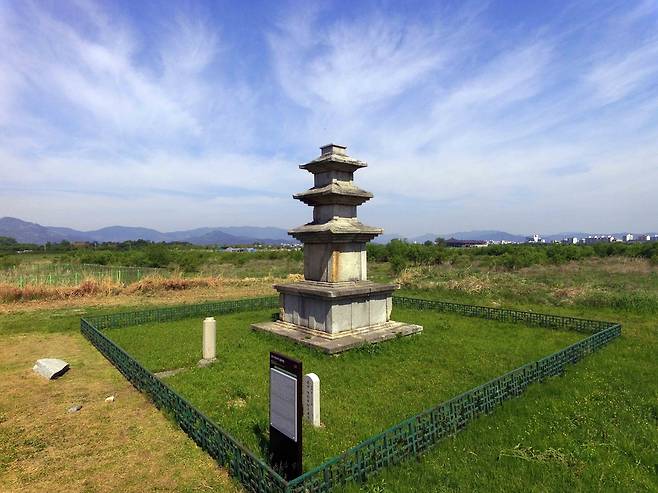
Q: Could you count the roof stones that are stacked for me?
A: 3